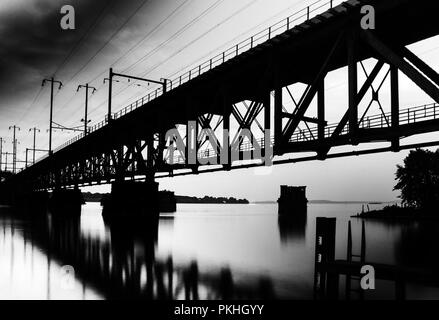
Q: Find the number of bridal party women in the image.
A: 0